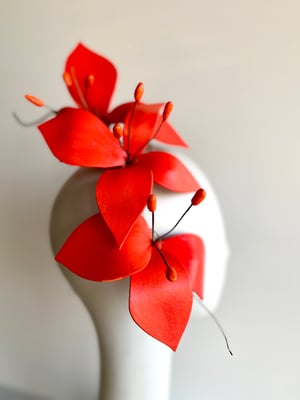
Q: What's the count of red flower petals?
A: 9